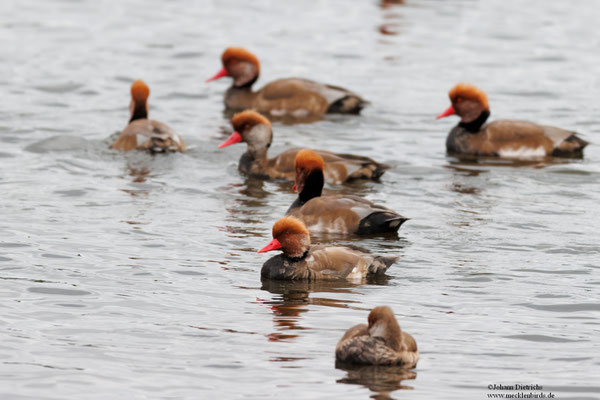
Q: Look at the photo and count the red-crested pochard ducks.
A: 7